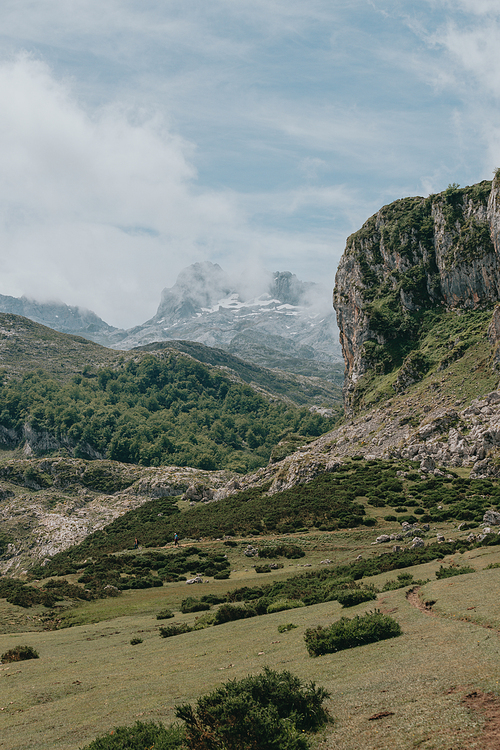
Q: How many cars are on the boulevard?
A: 0